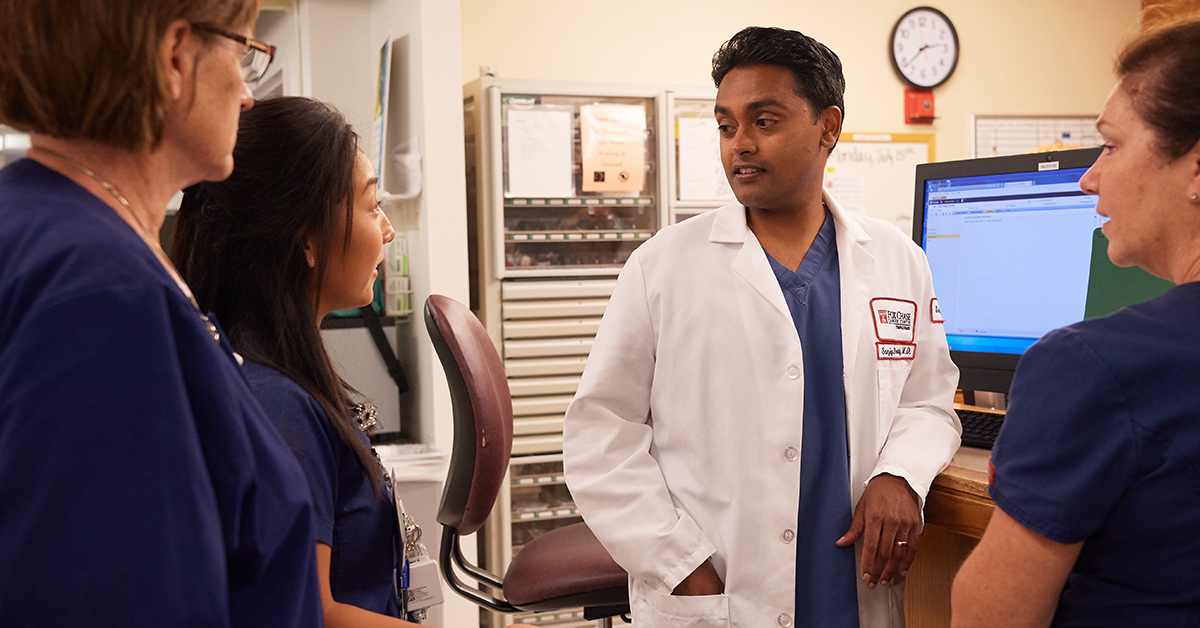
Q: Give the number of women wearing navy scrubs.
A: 3